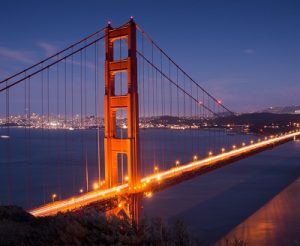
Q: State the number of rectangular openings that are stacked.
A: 4